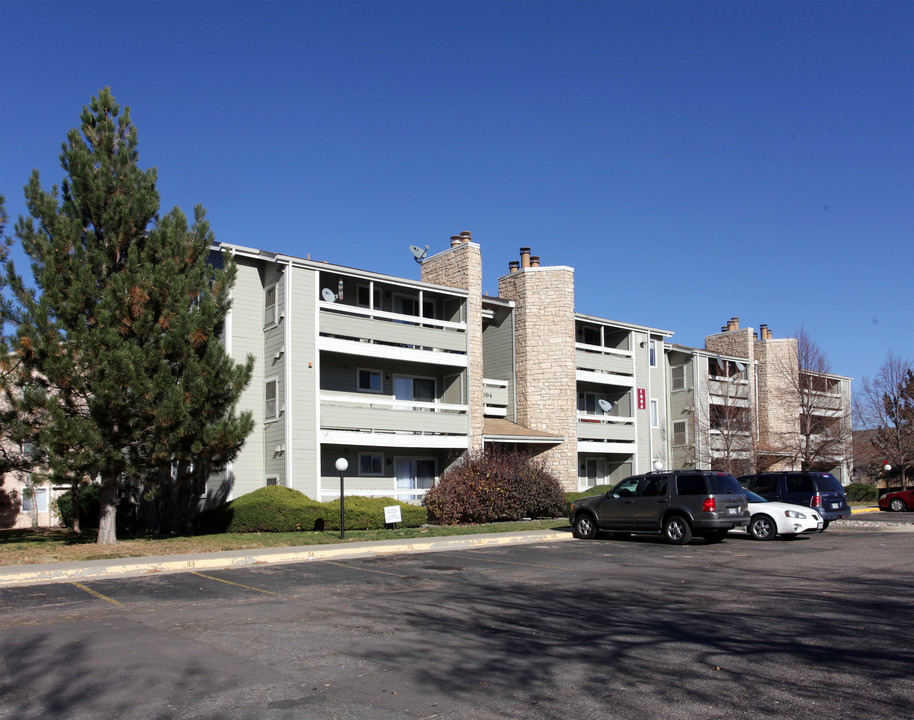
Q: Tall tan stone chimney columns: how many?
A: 4